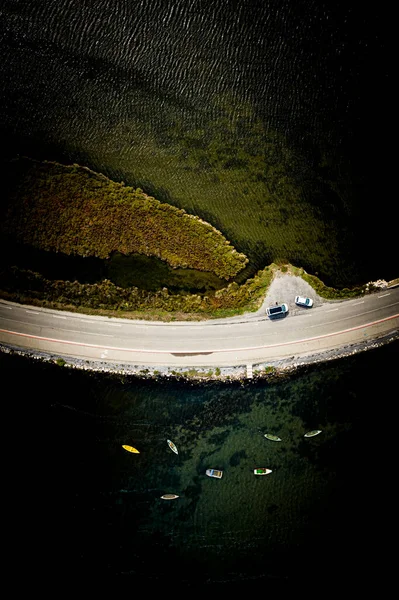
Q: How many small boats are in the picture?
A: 7